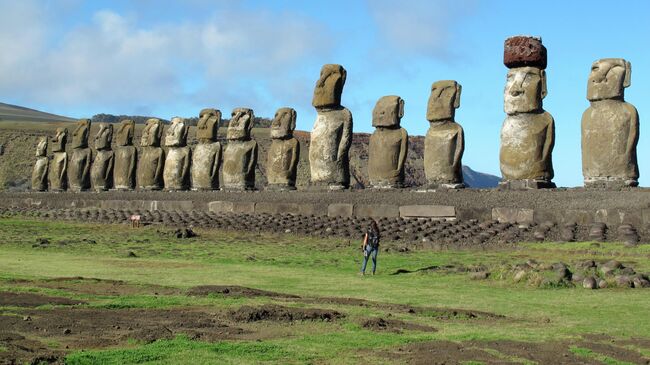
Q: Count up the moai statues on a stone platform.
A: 15